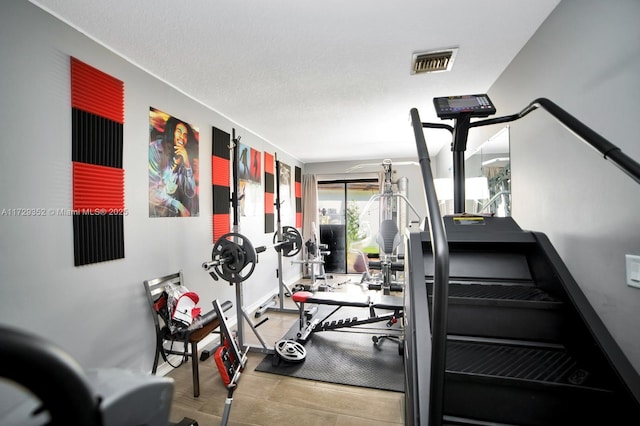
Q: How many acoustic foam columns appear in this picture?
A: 4